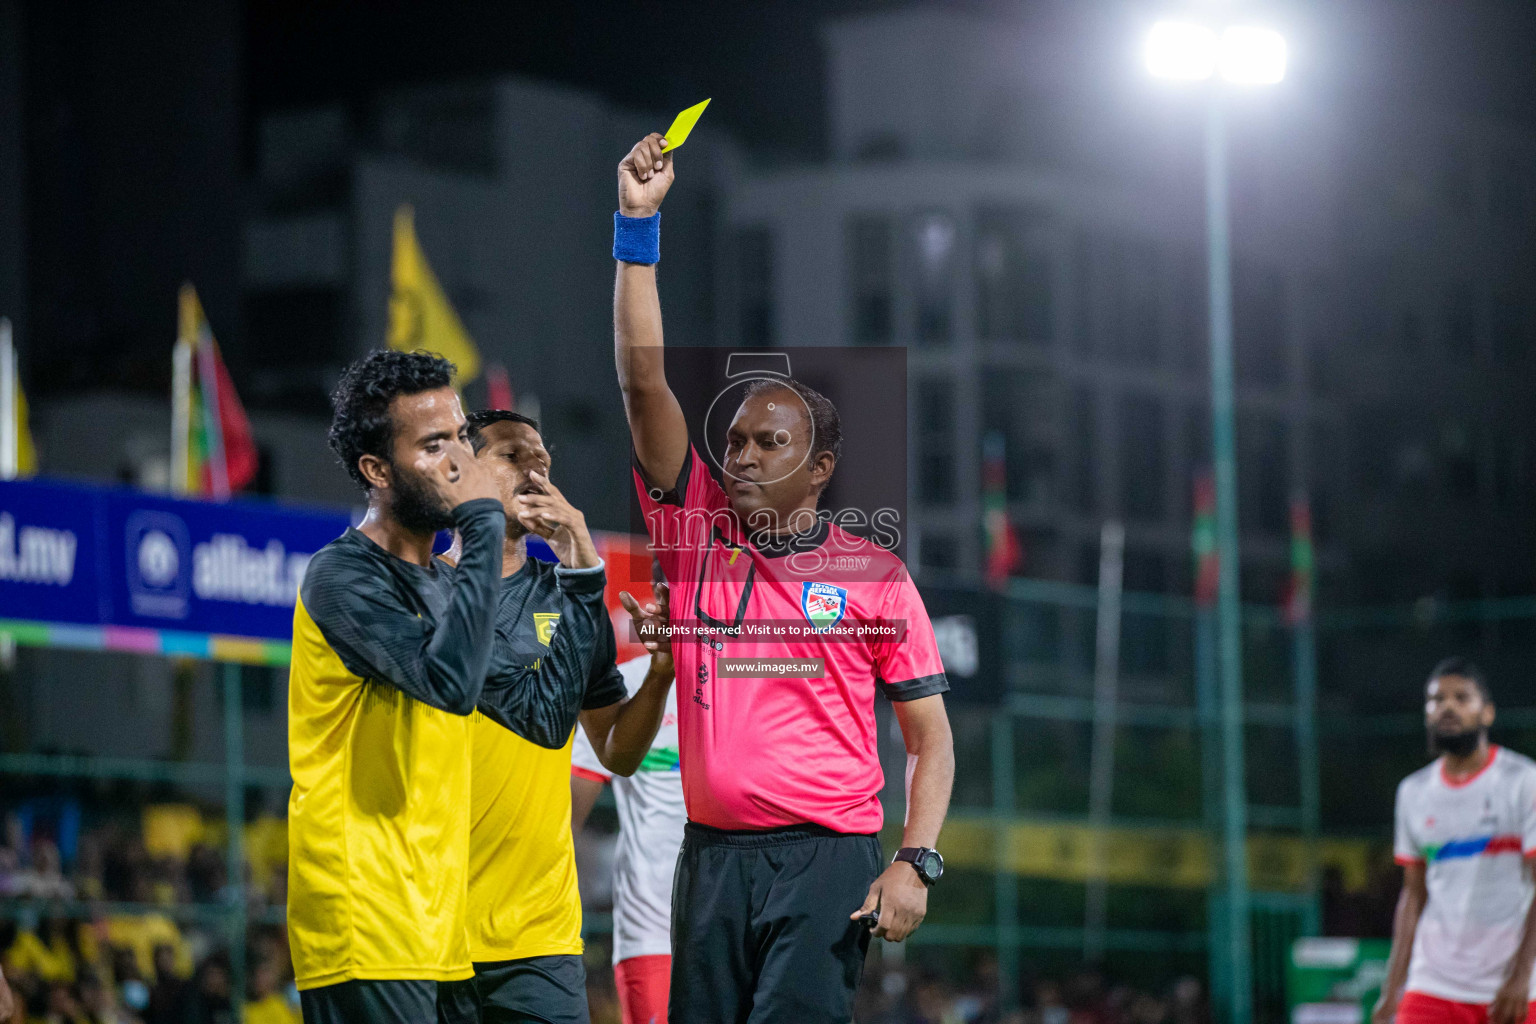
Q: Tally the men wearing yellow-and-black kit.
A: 2